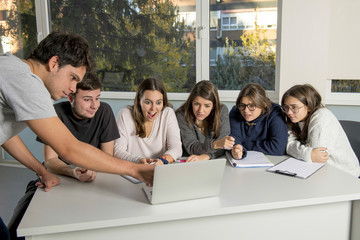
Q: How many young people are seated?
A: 5